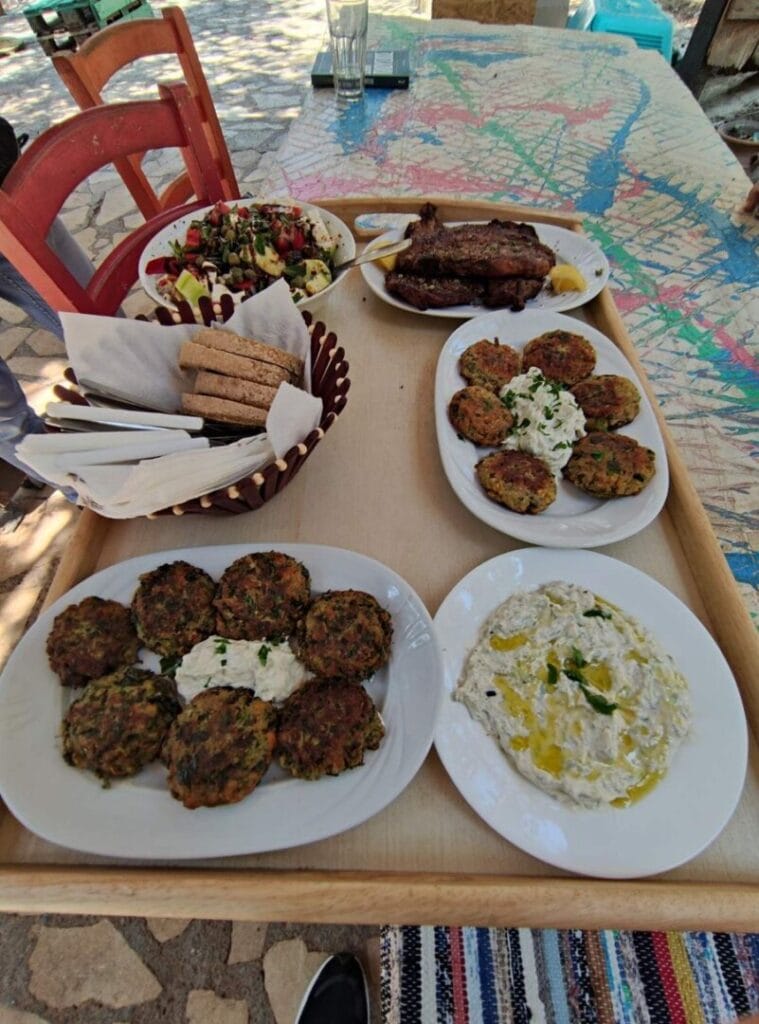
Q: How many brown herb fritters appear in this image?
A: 13